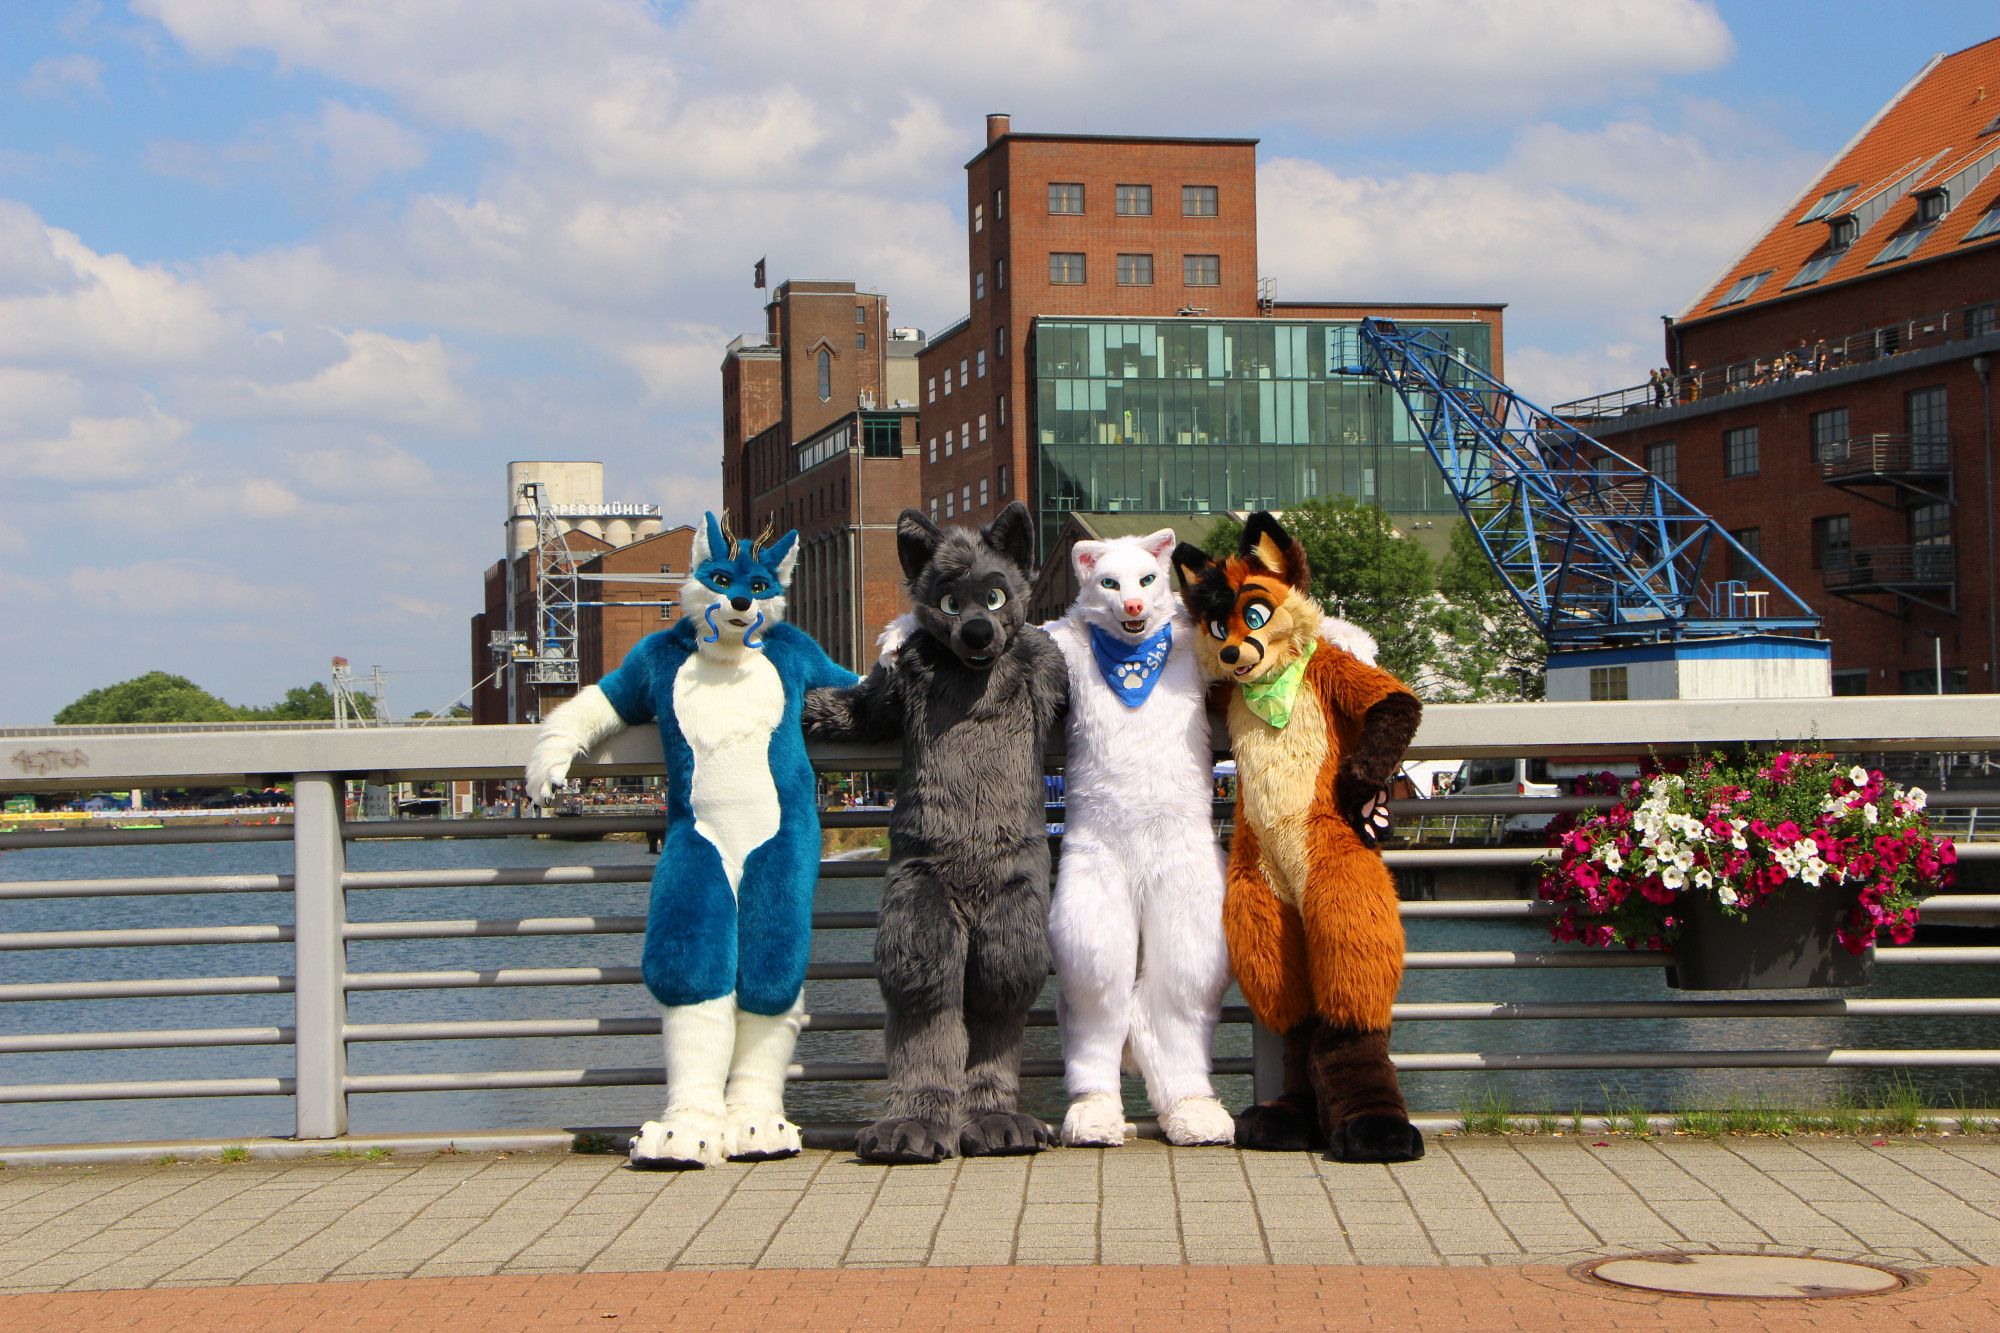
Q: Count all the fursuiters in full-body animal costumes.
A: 4